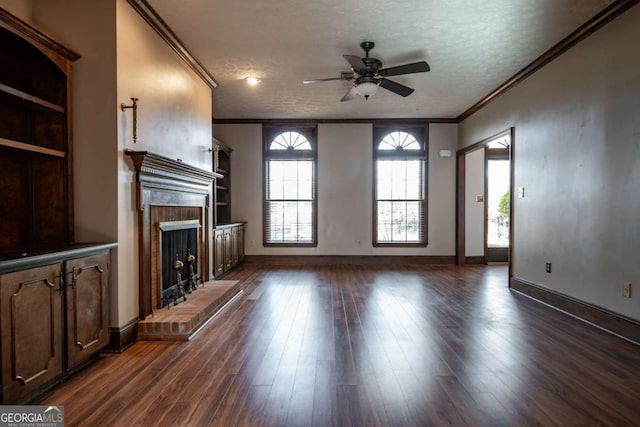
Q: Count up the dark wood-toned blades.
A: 5